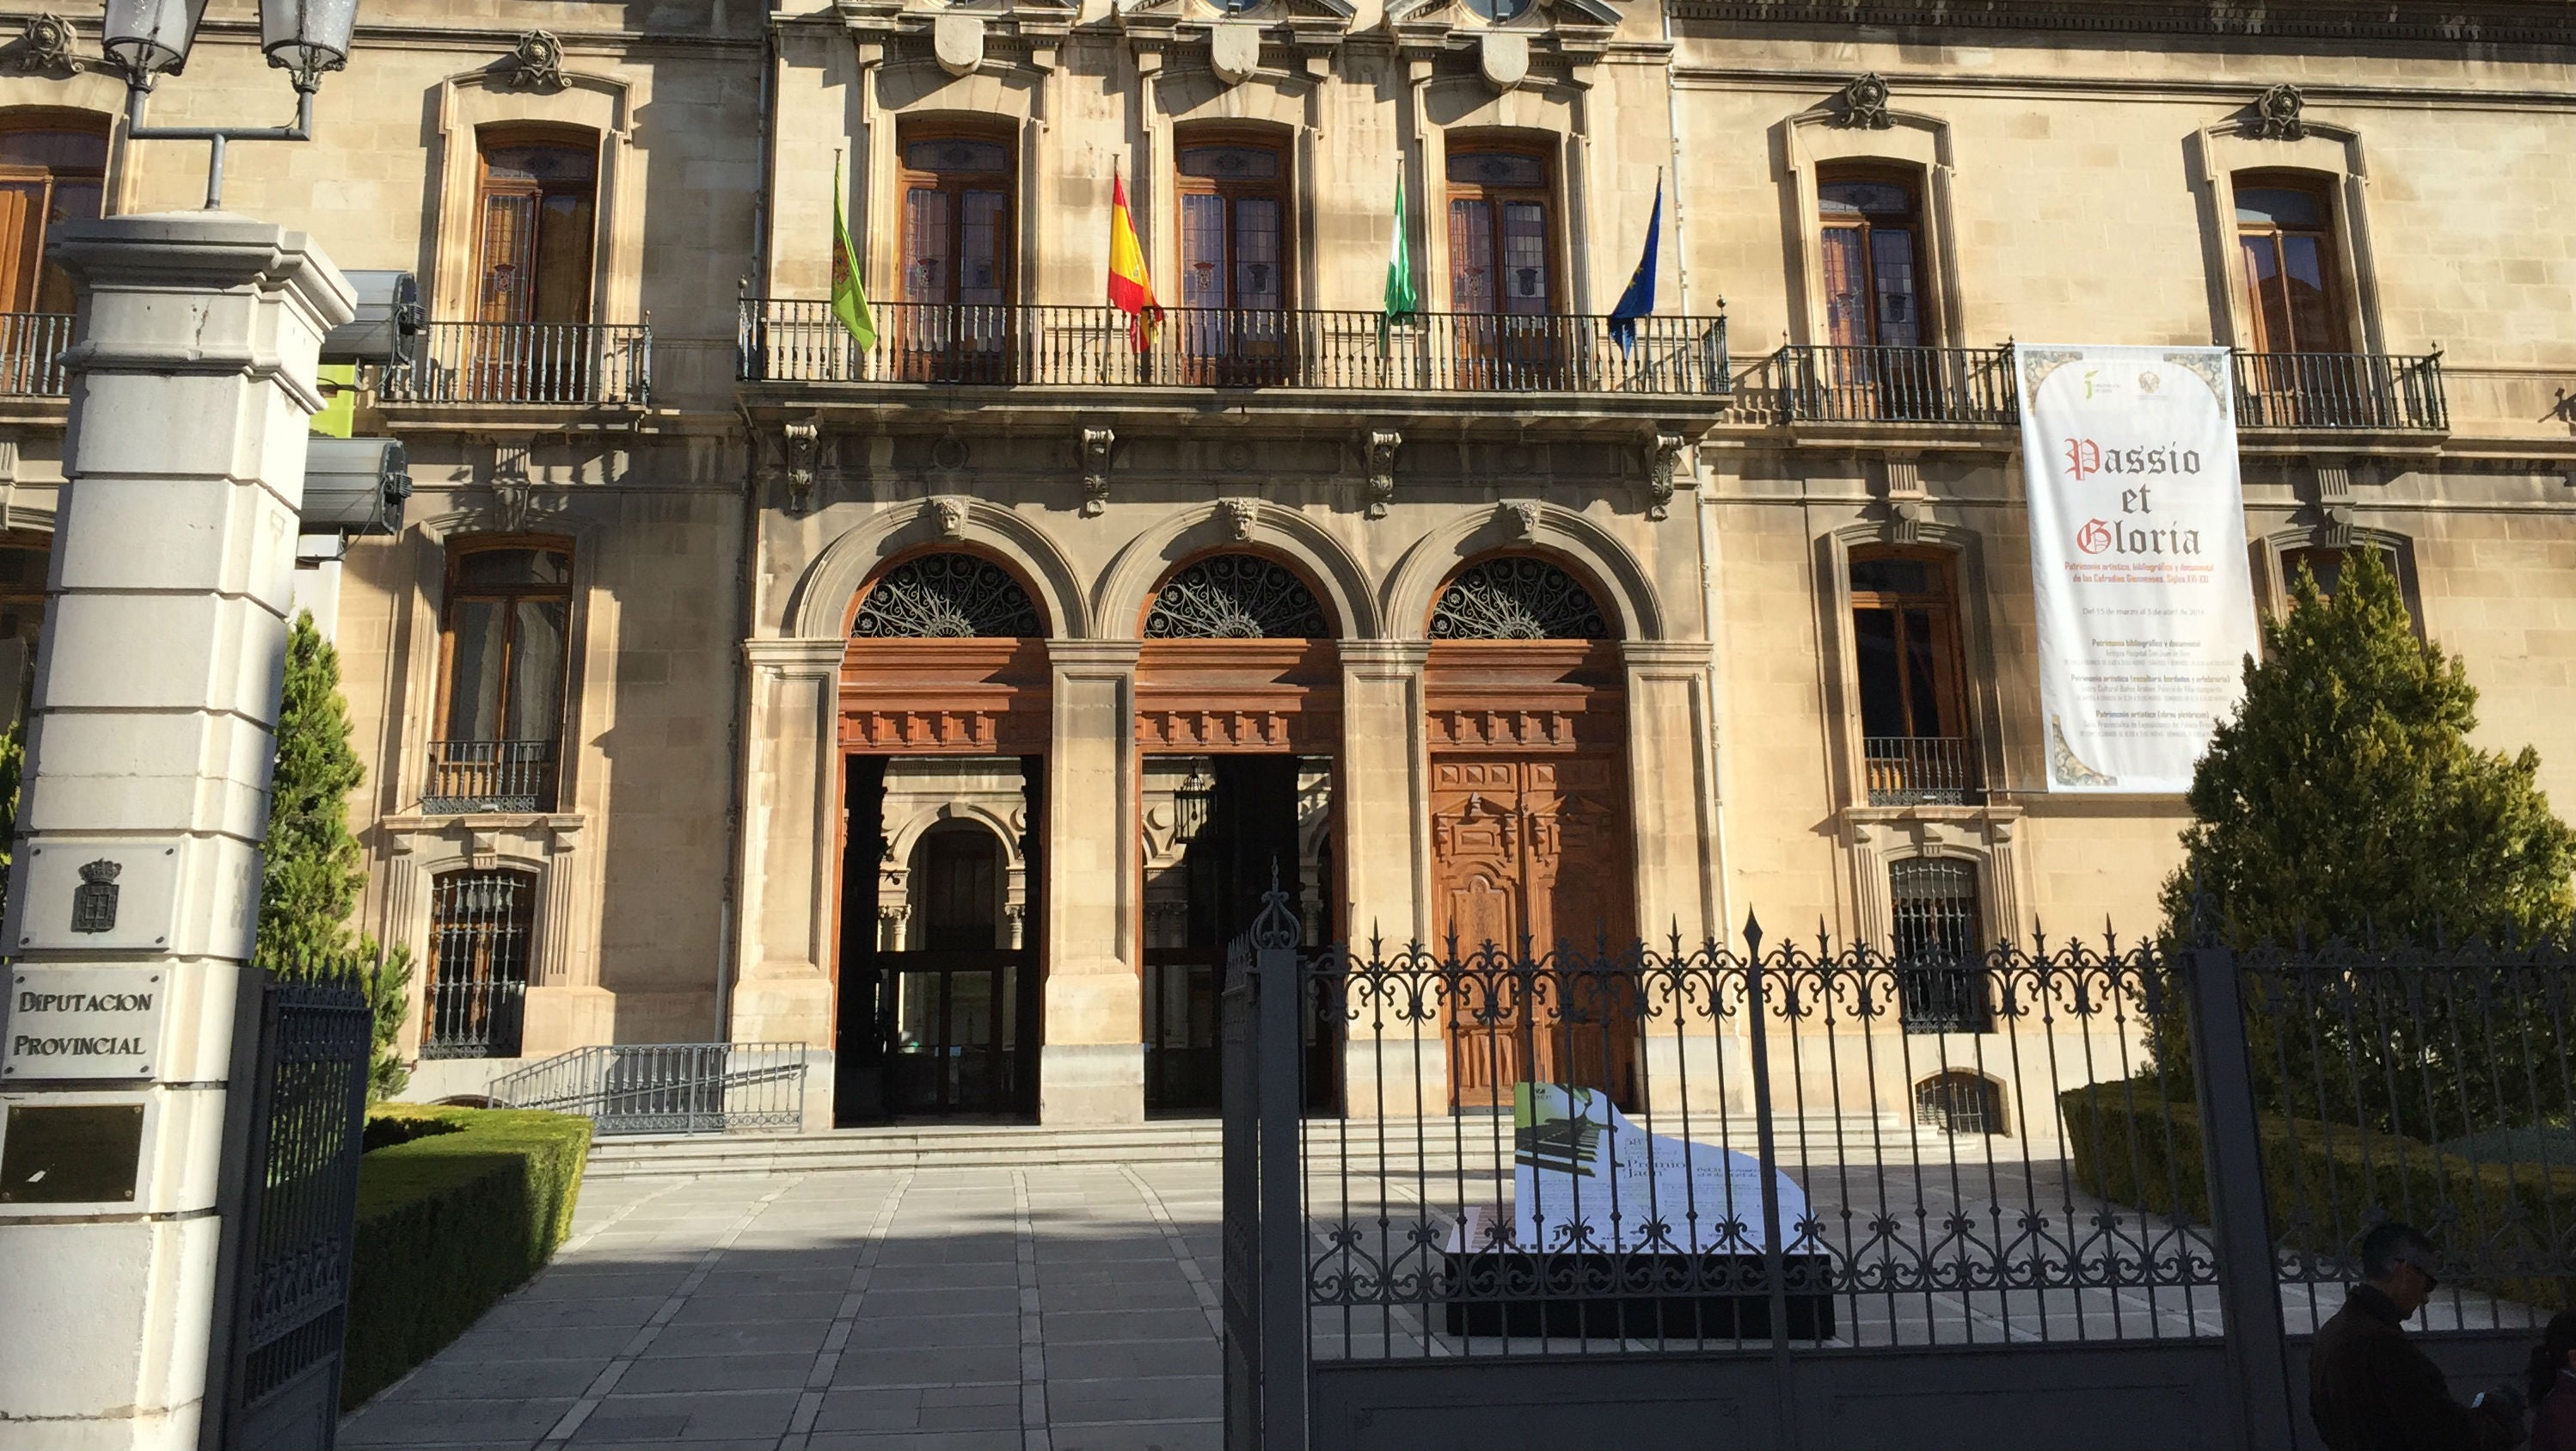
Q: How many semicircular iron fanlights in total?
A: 3